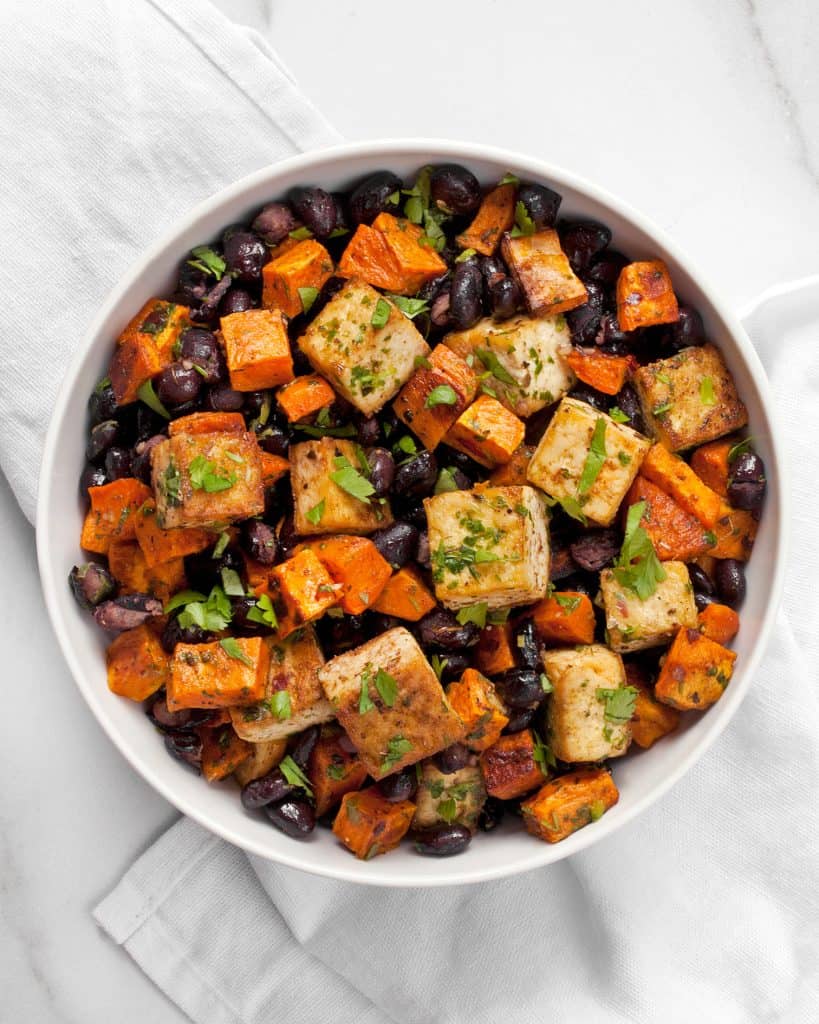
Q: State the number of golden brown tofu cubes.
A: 12